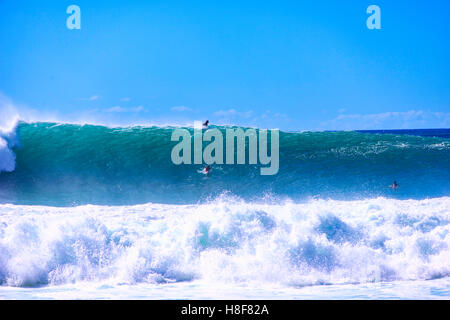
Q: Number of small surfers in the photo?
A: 3